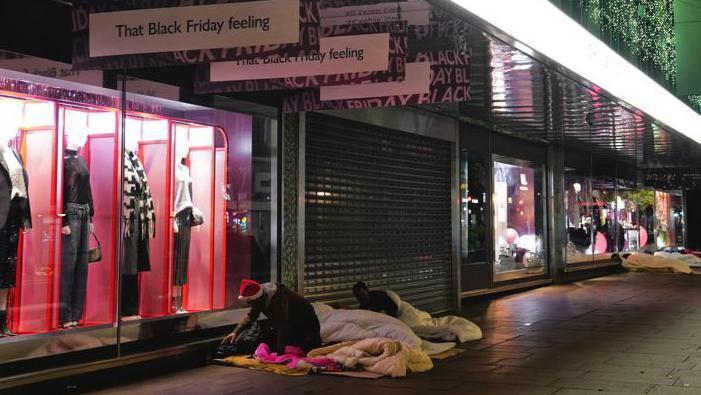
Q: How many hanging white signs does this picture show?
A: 3